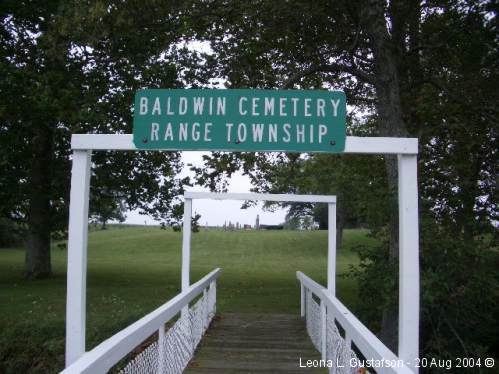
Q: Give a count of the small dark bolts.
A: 3